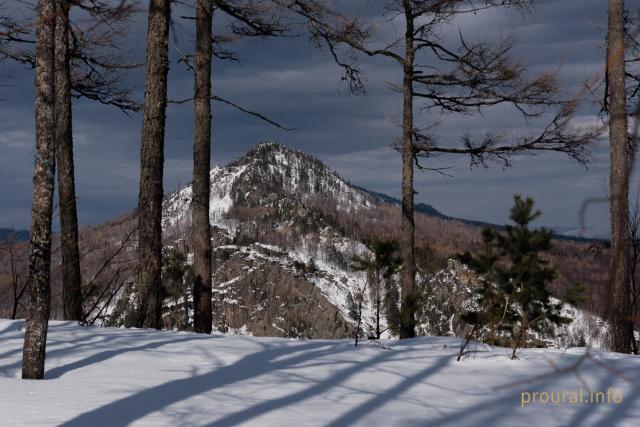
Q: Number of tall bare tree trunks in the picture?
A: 6